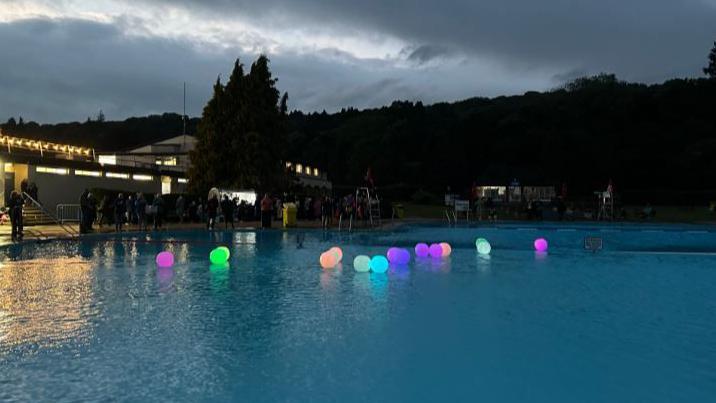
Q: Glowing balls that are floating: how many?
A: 15